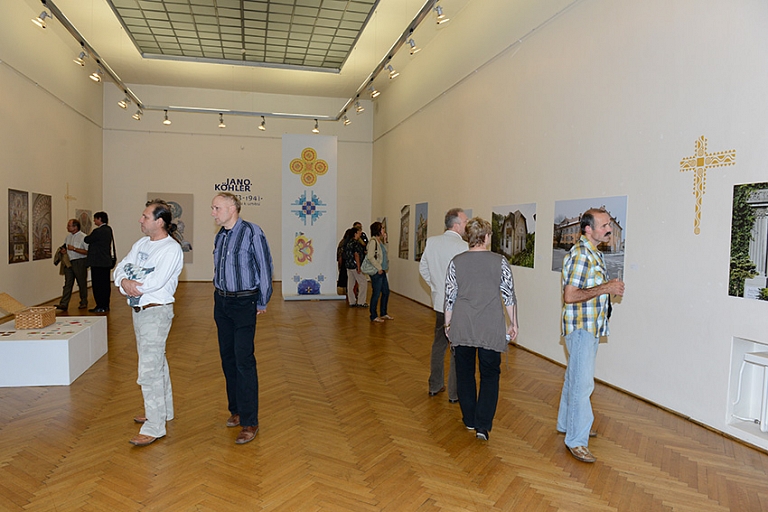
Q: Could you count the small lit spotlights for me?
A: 15